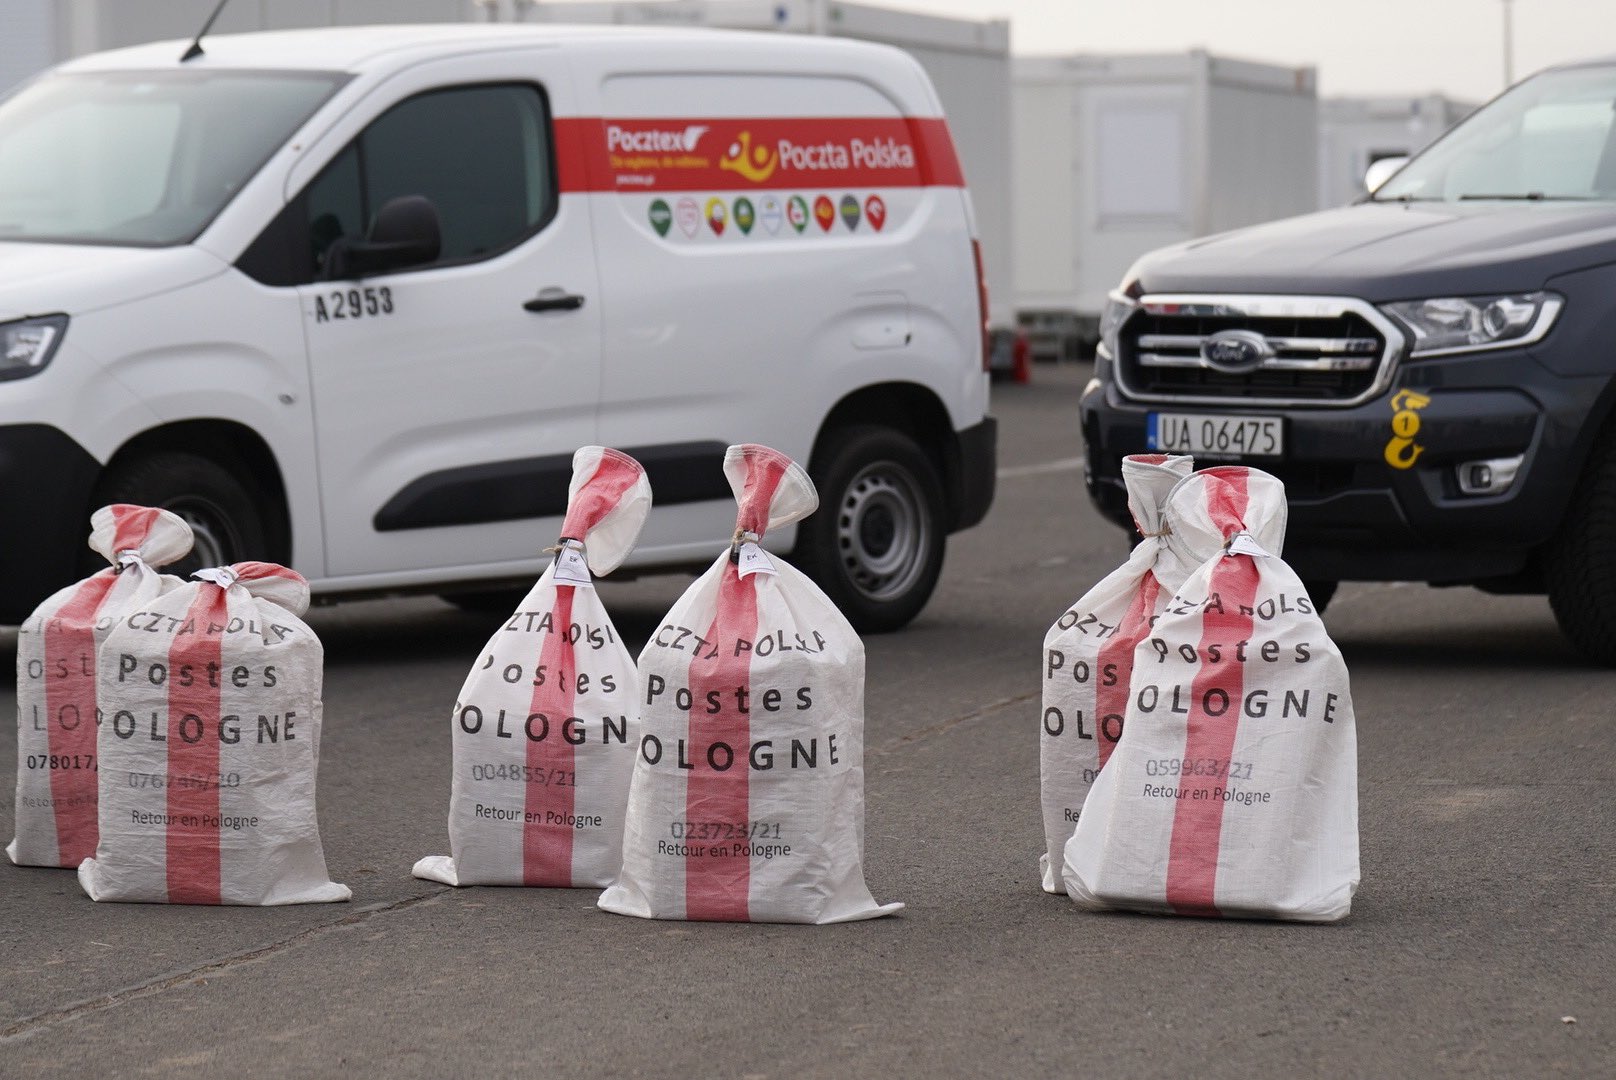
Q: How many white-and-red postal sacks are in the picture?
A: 6